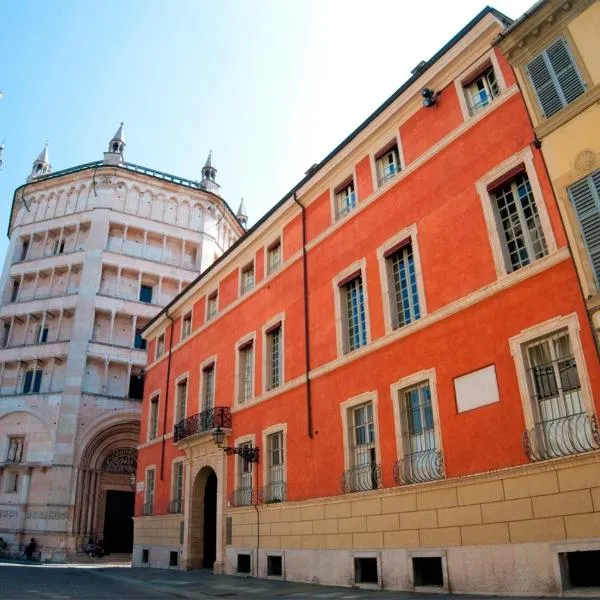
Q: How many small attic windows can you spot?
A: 8